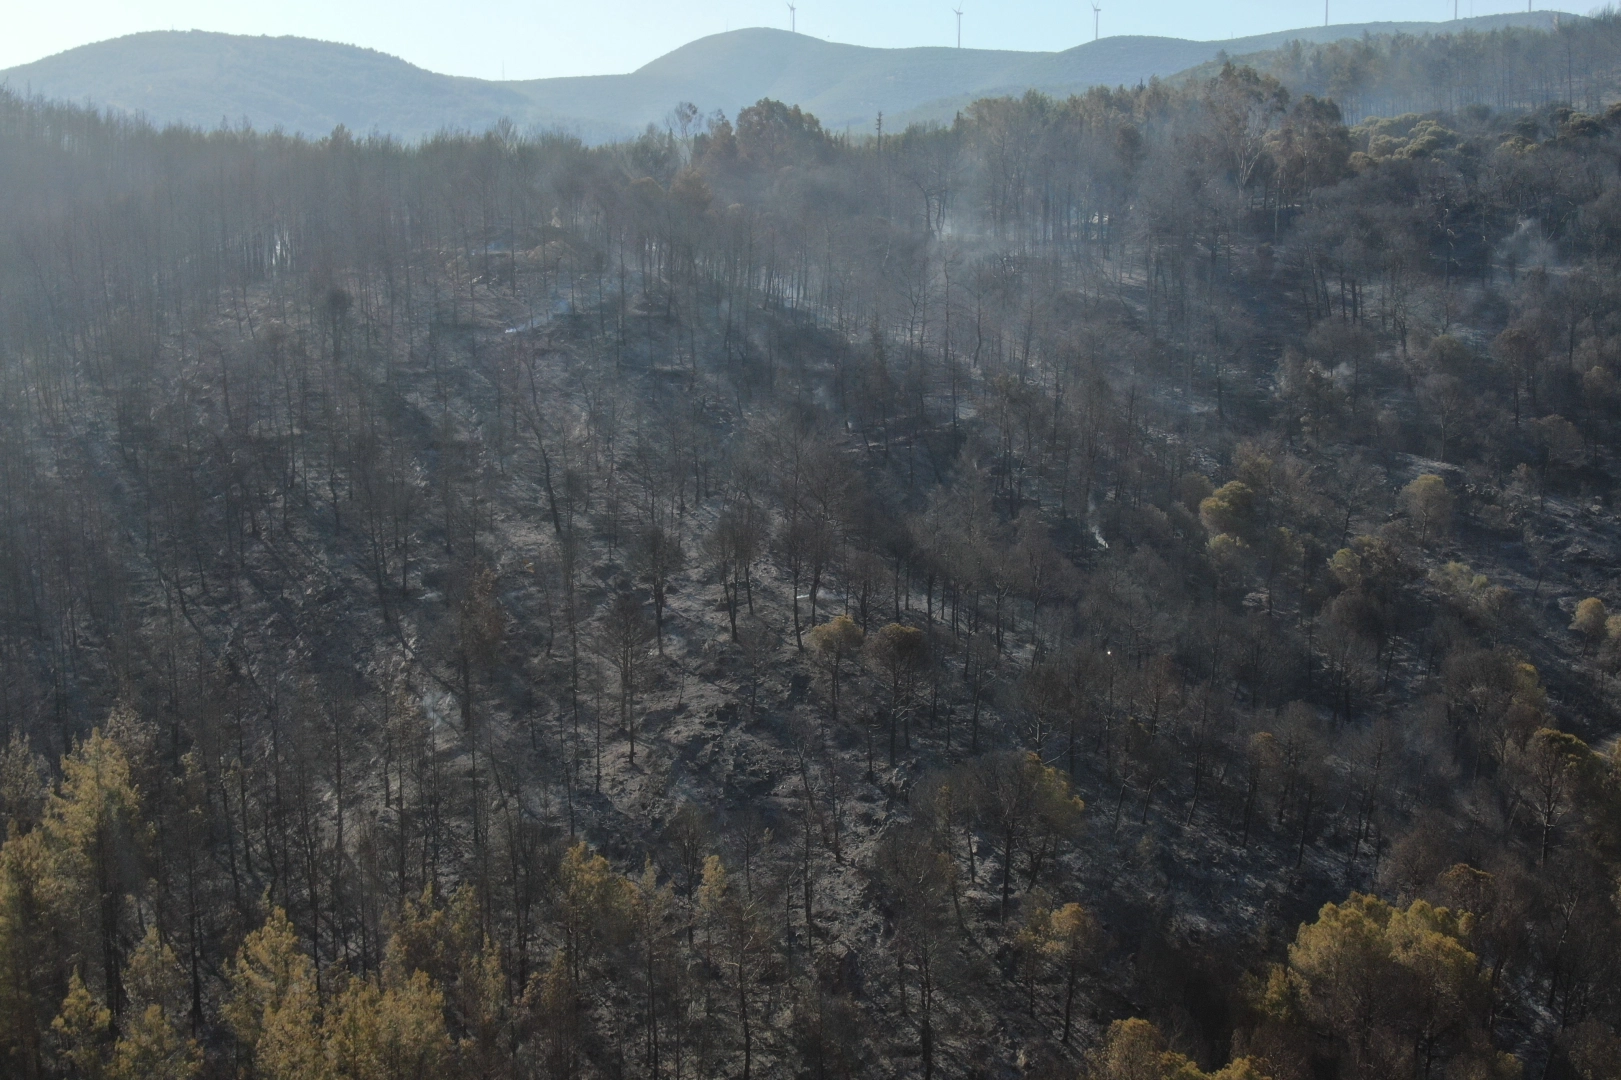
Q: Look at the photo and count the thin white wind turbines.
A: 6